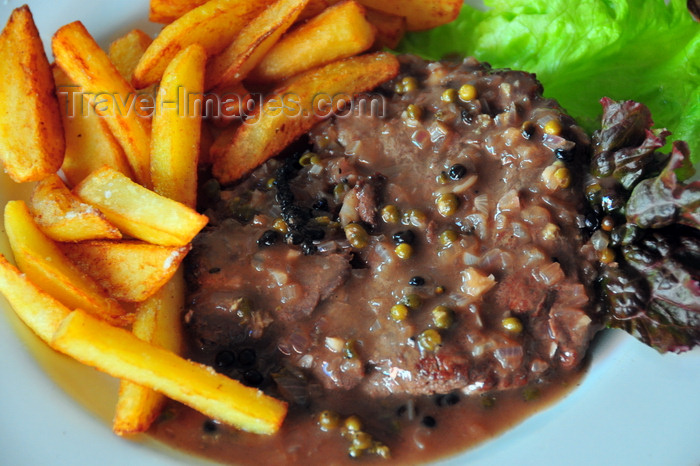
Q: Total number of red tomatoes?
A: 0